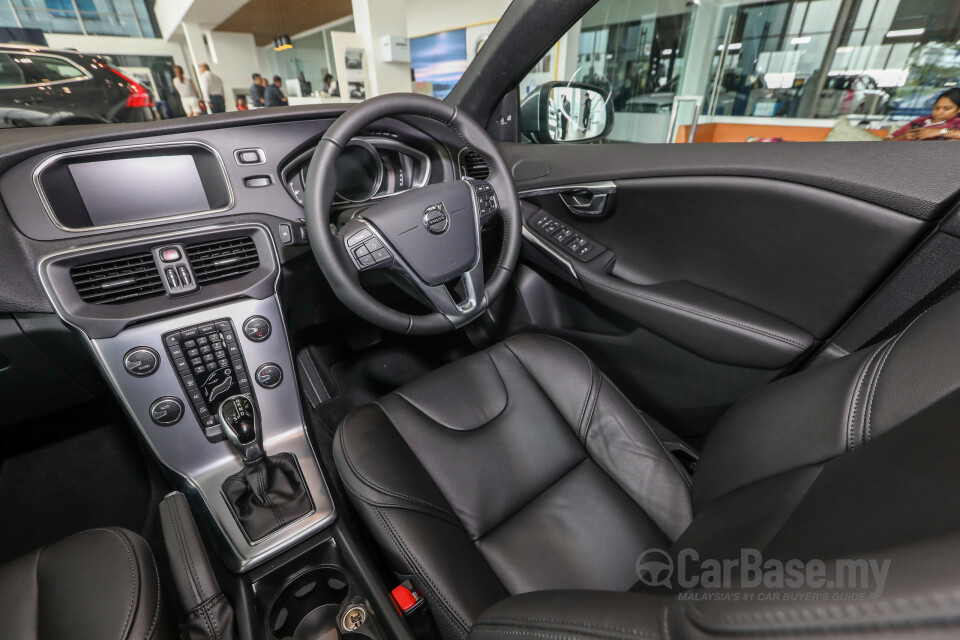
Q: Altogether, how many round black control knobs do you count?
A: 4